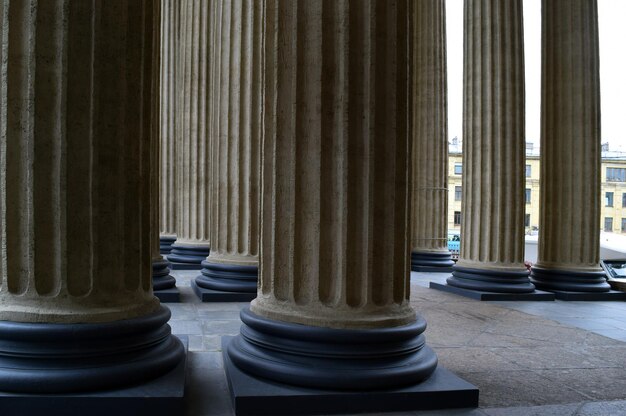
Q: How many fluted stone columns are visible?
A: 9